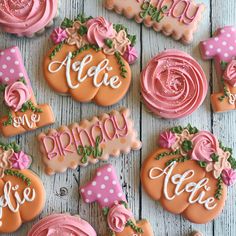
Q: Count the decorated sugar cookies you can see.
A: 11